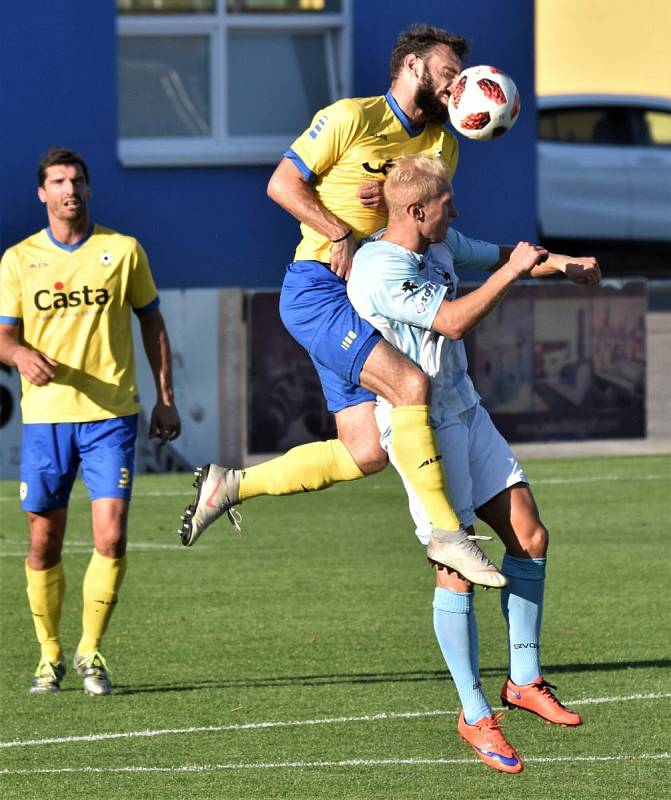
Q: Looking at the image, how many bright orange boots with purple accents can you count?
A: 2